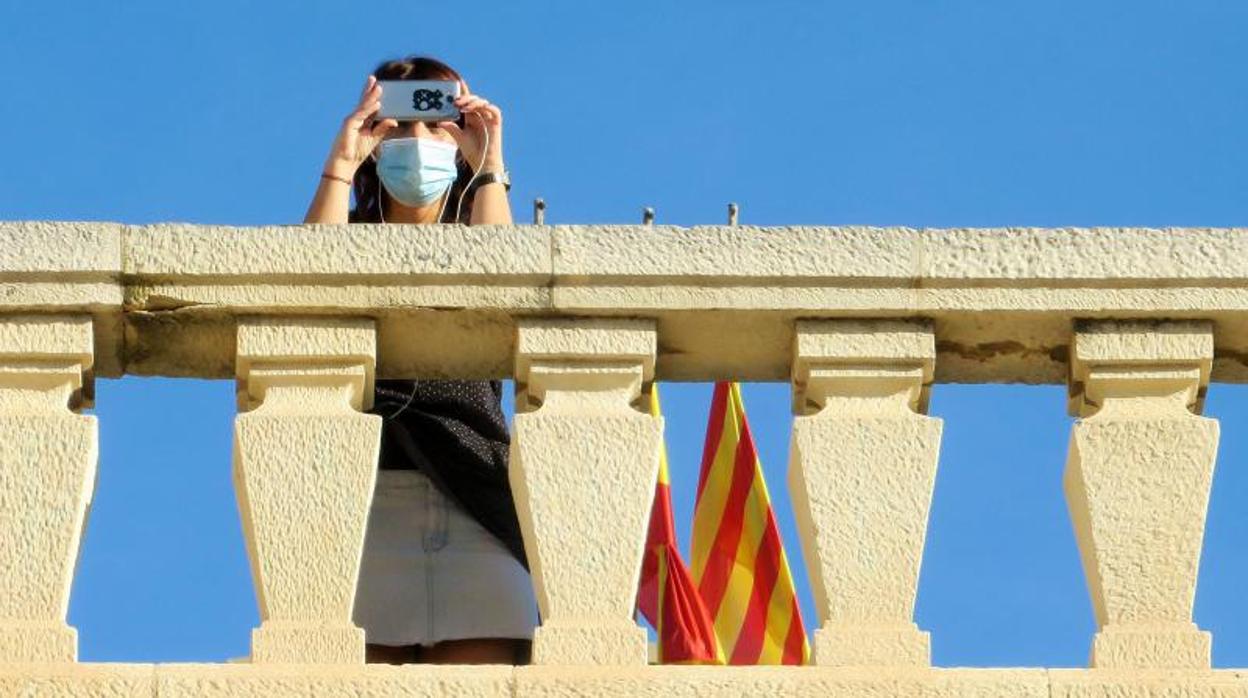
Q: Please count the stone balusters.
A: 5